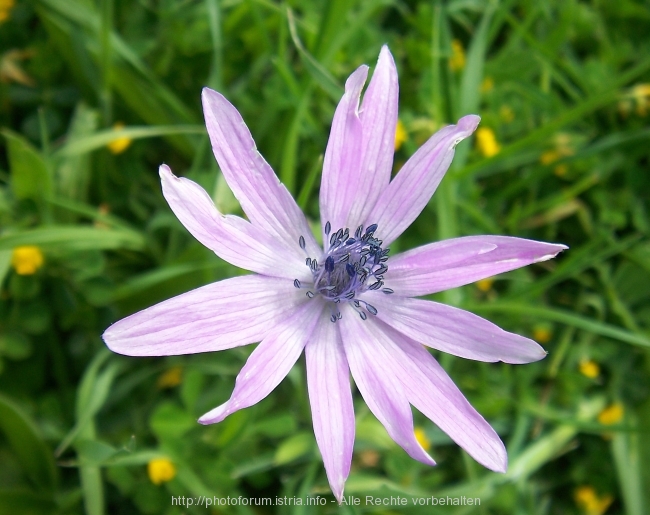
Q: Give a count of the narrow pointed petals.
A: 12